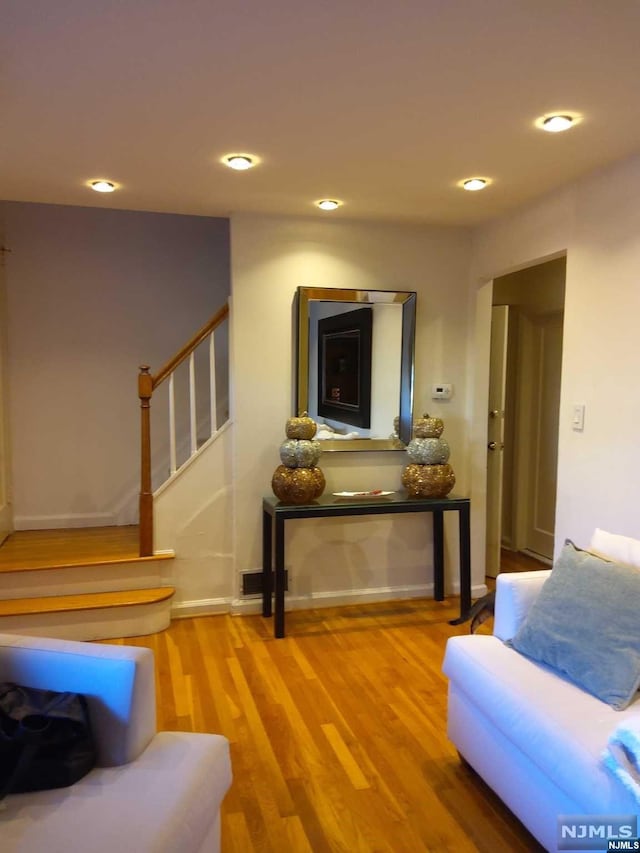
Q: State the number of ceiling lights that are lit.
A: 5